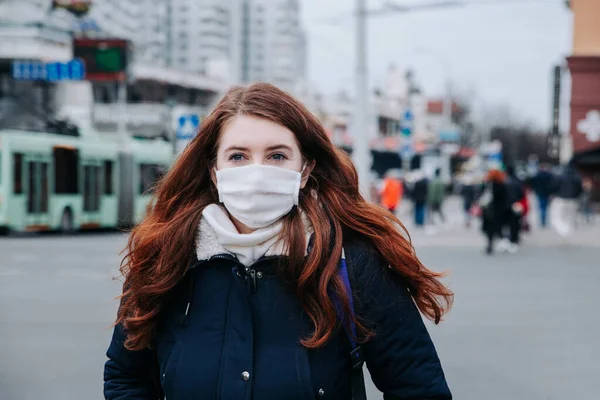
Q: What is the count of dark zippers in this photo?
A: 1